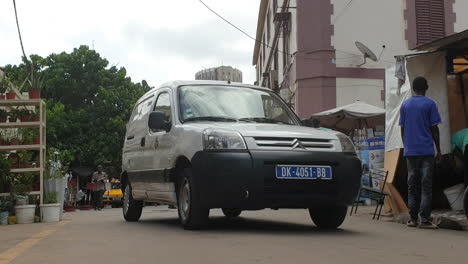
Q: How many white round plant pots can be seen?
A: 2